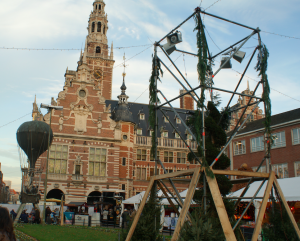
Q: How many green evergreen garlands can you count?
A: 3